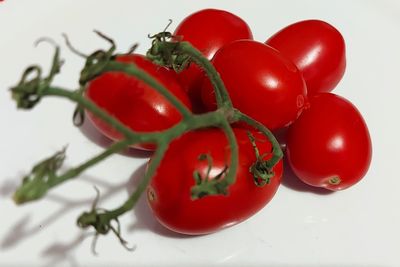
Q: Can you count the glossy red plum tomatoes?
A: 6